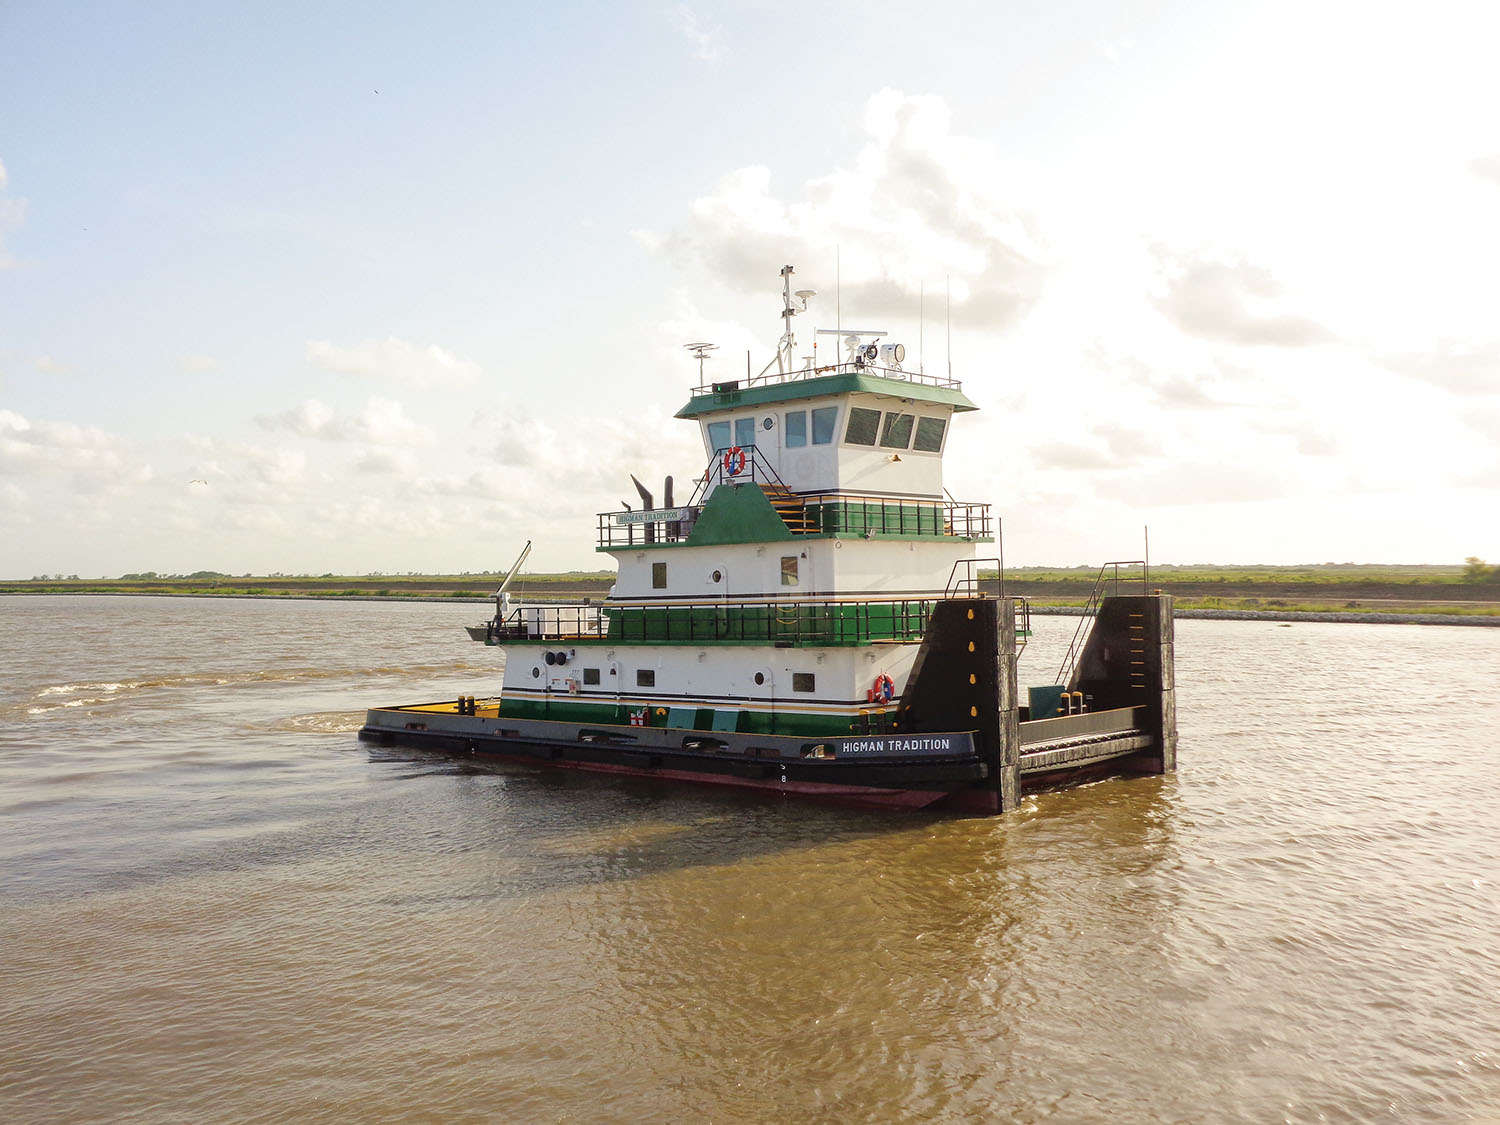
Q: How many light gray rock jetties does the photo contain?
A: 1